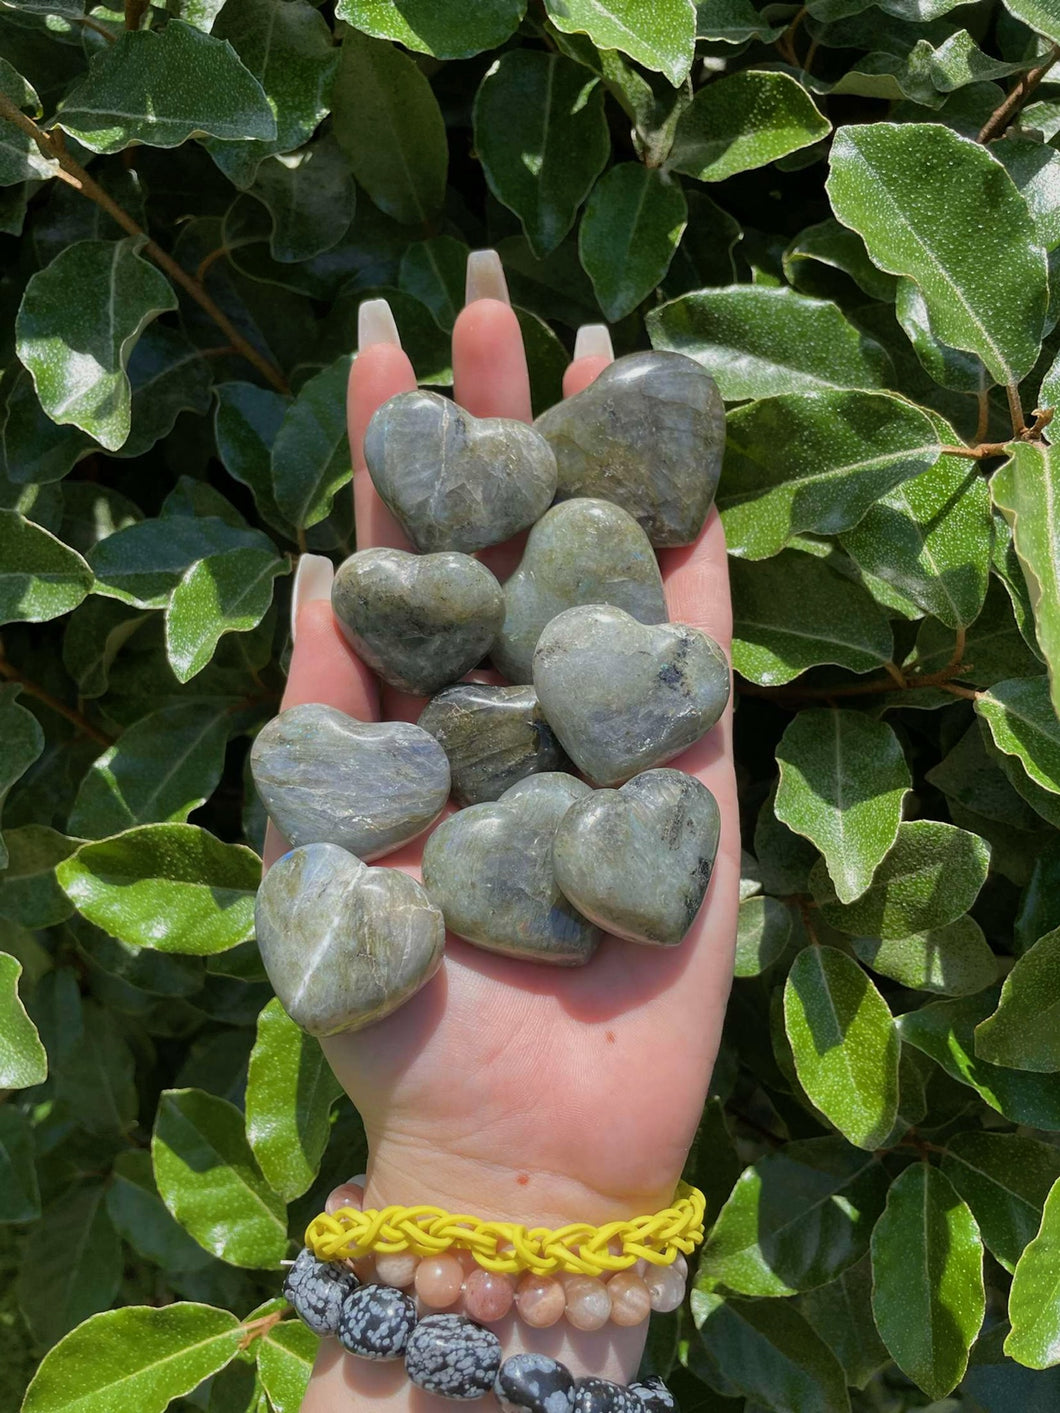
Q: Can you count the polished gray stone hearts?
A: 10